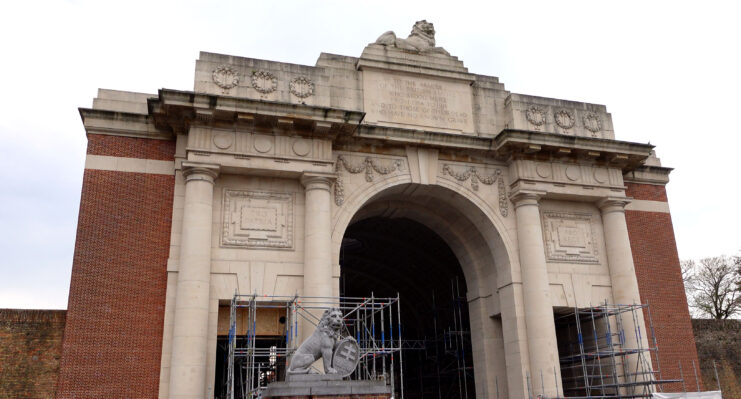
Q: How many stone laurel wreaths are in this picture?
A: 6